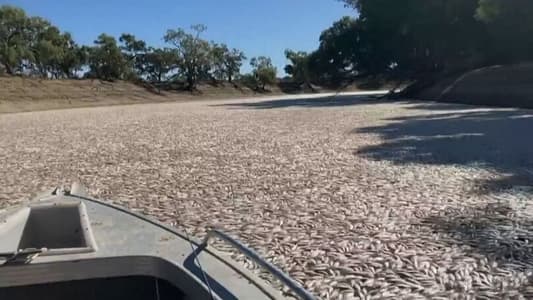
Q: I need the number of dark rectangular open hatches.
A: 1